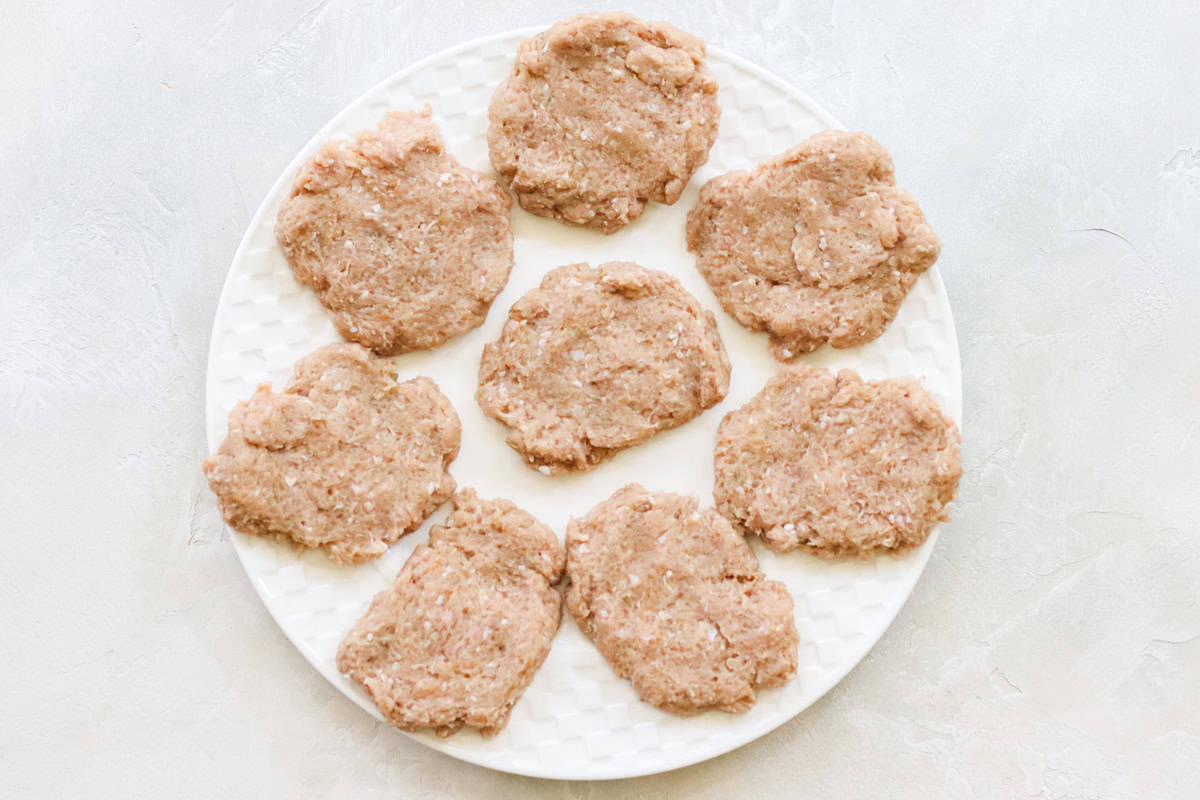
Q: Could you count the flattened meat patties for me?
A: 8